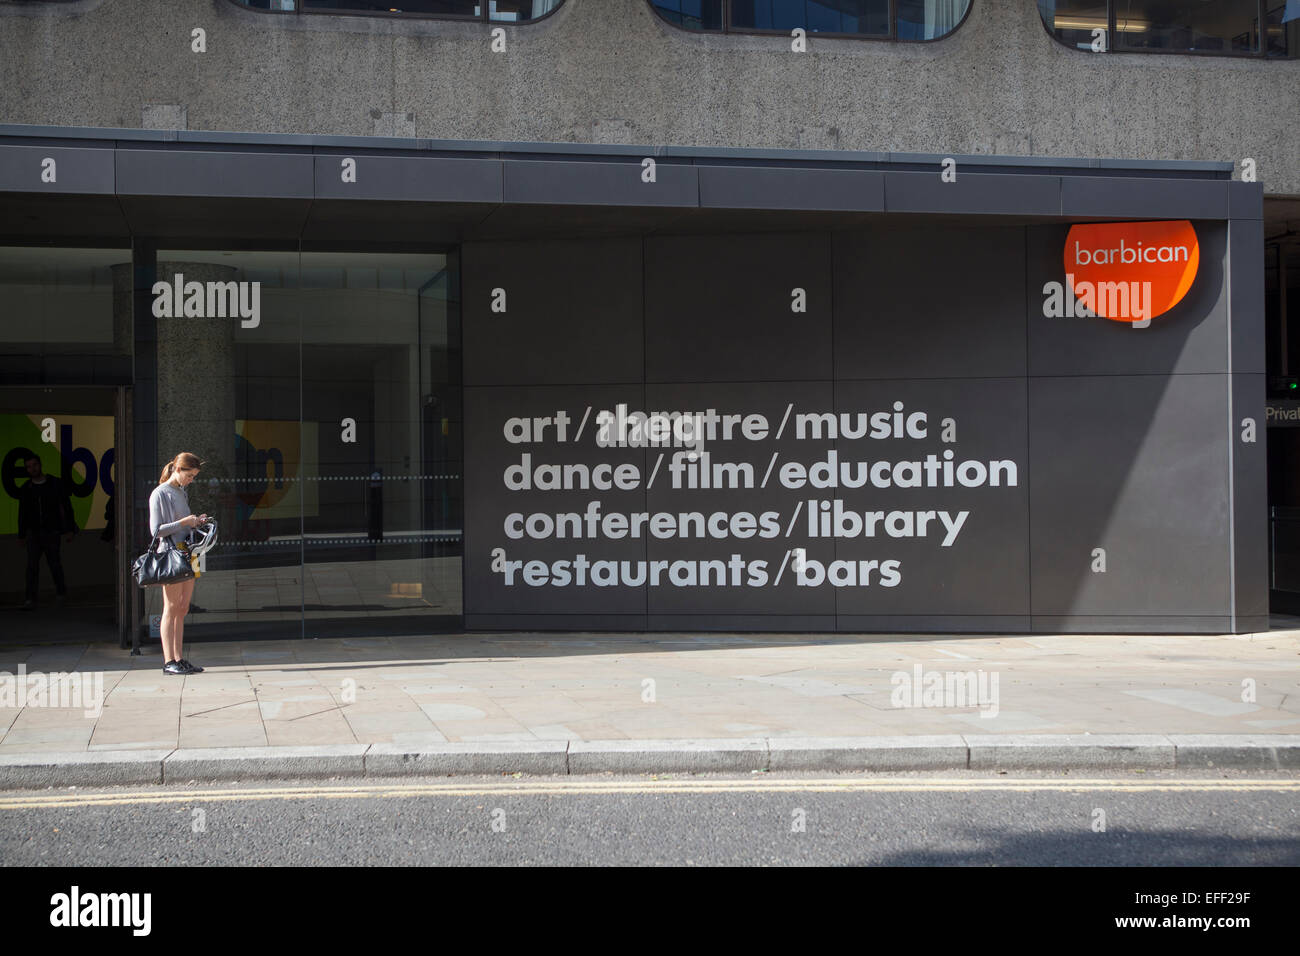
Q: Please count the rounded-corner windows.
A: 3